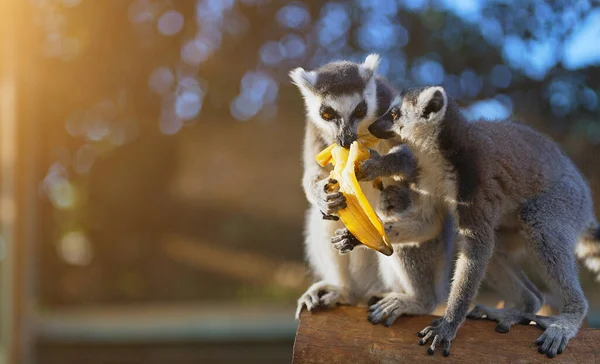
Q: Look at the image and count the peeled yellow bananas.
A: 1